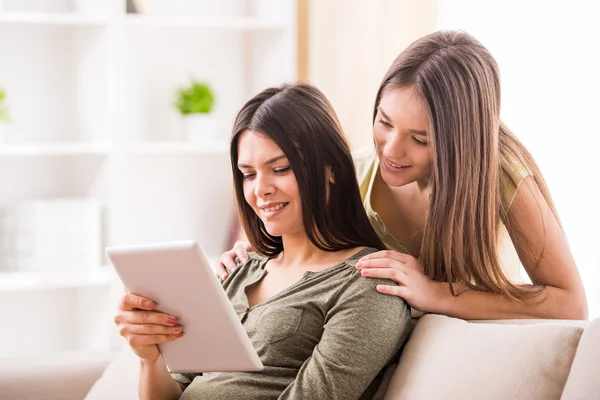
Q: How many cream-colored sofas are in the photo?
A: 1